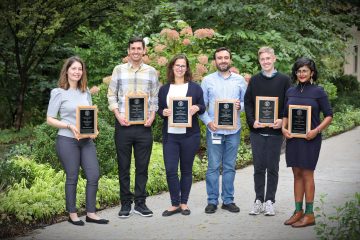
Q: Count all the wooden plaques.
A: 6